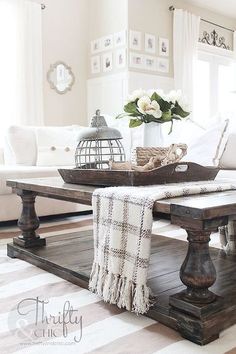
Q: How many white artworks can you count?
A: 12